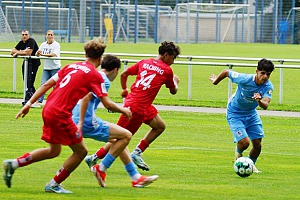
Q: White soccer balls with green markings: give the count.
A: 1